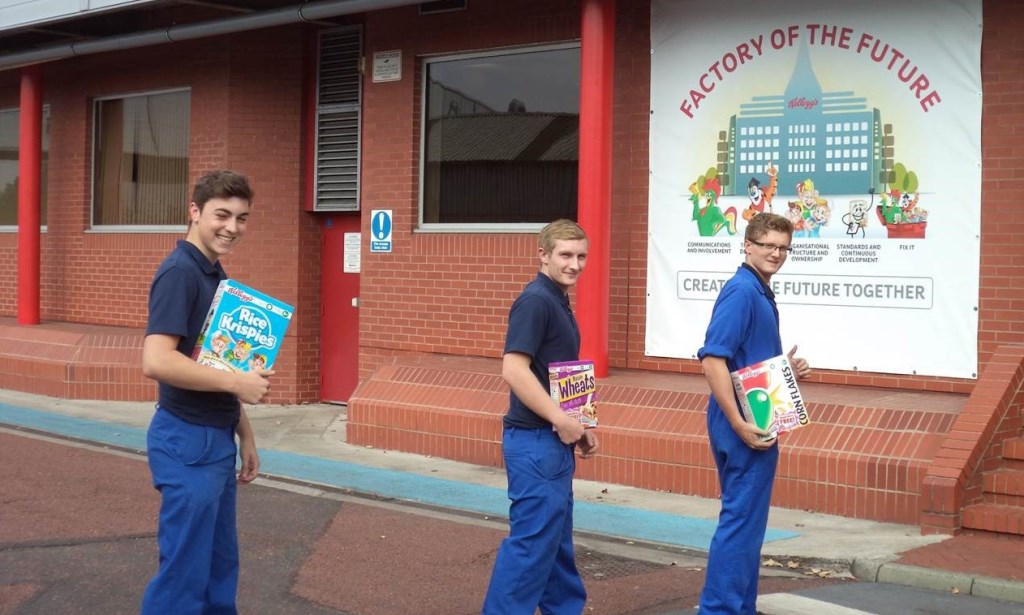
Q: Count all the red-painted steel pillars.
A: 2